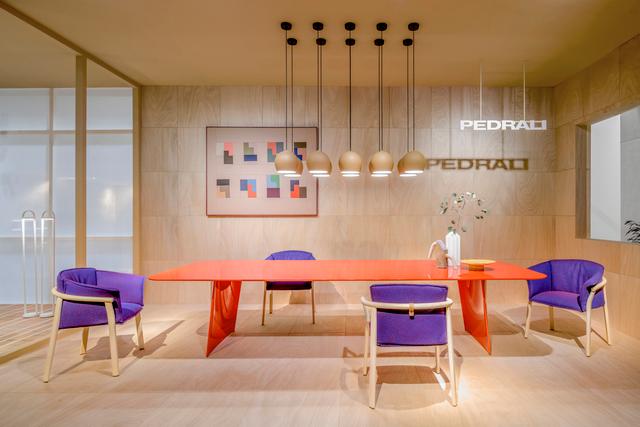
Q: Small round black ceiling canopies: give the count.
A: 10